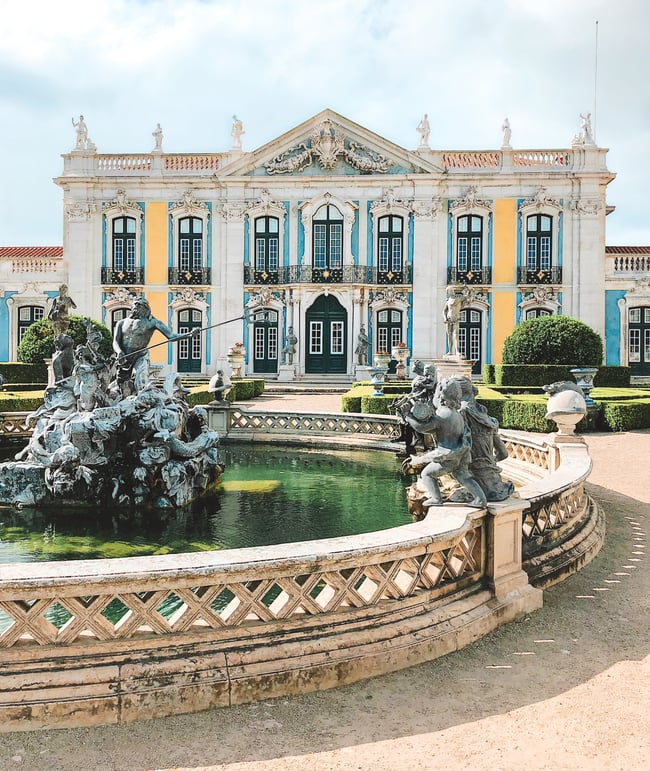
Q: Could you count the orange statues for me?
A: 0